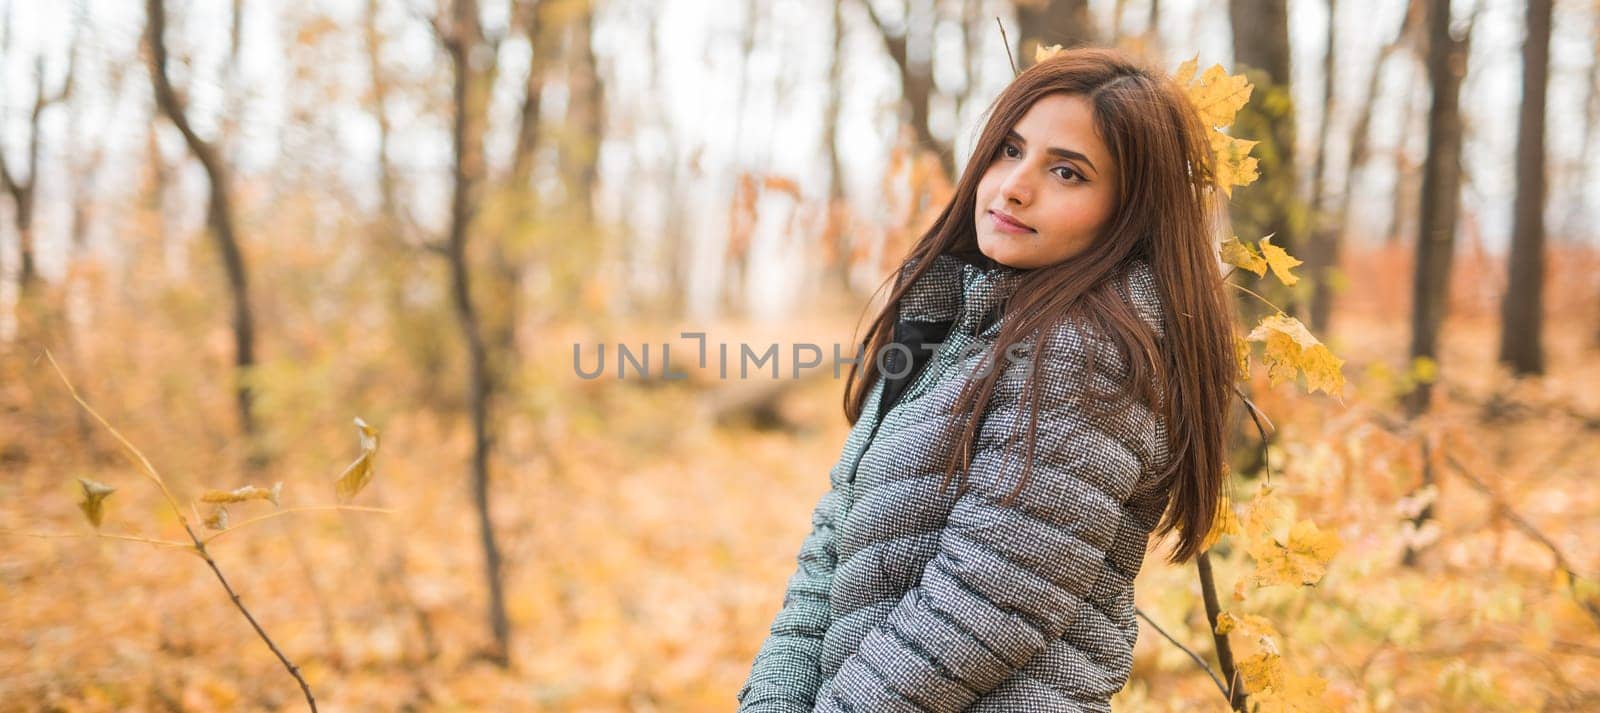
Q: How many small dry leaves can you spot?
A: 4